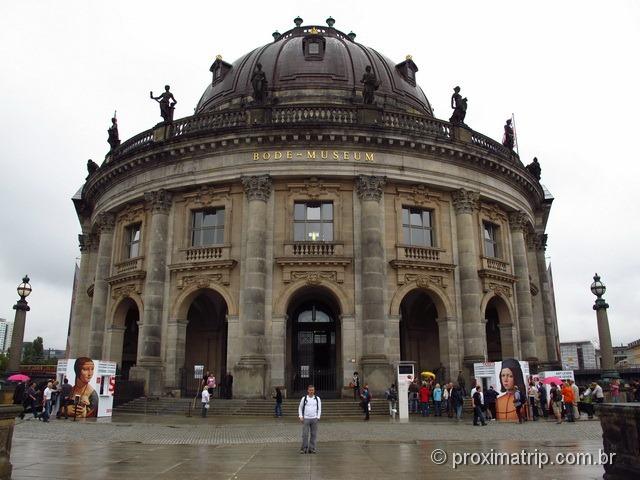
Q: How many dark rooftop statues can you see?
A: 8